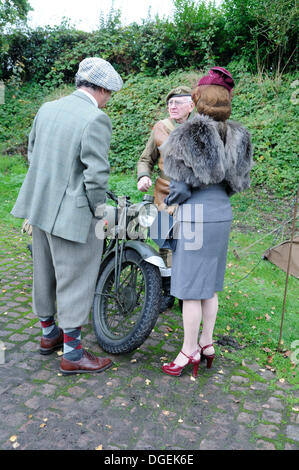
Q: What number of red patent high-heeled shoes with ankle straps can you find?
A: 2